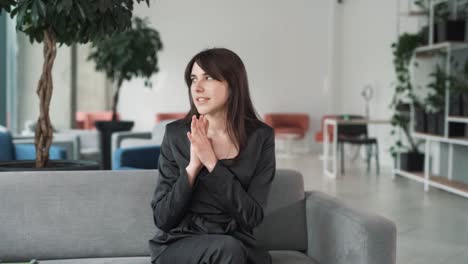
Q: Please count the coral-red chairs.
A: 4